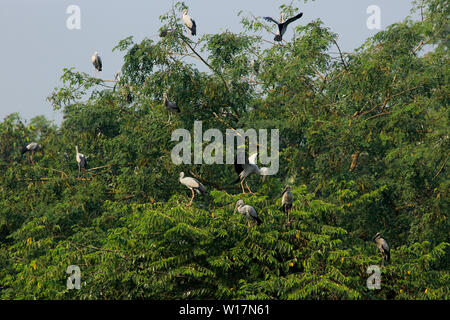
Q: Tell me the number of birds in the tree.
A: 11